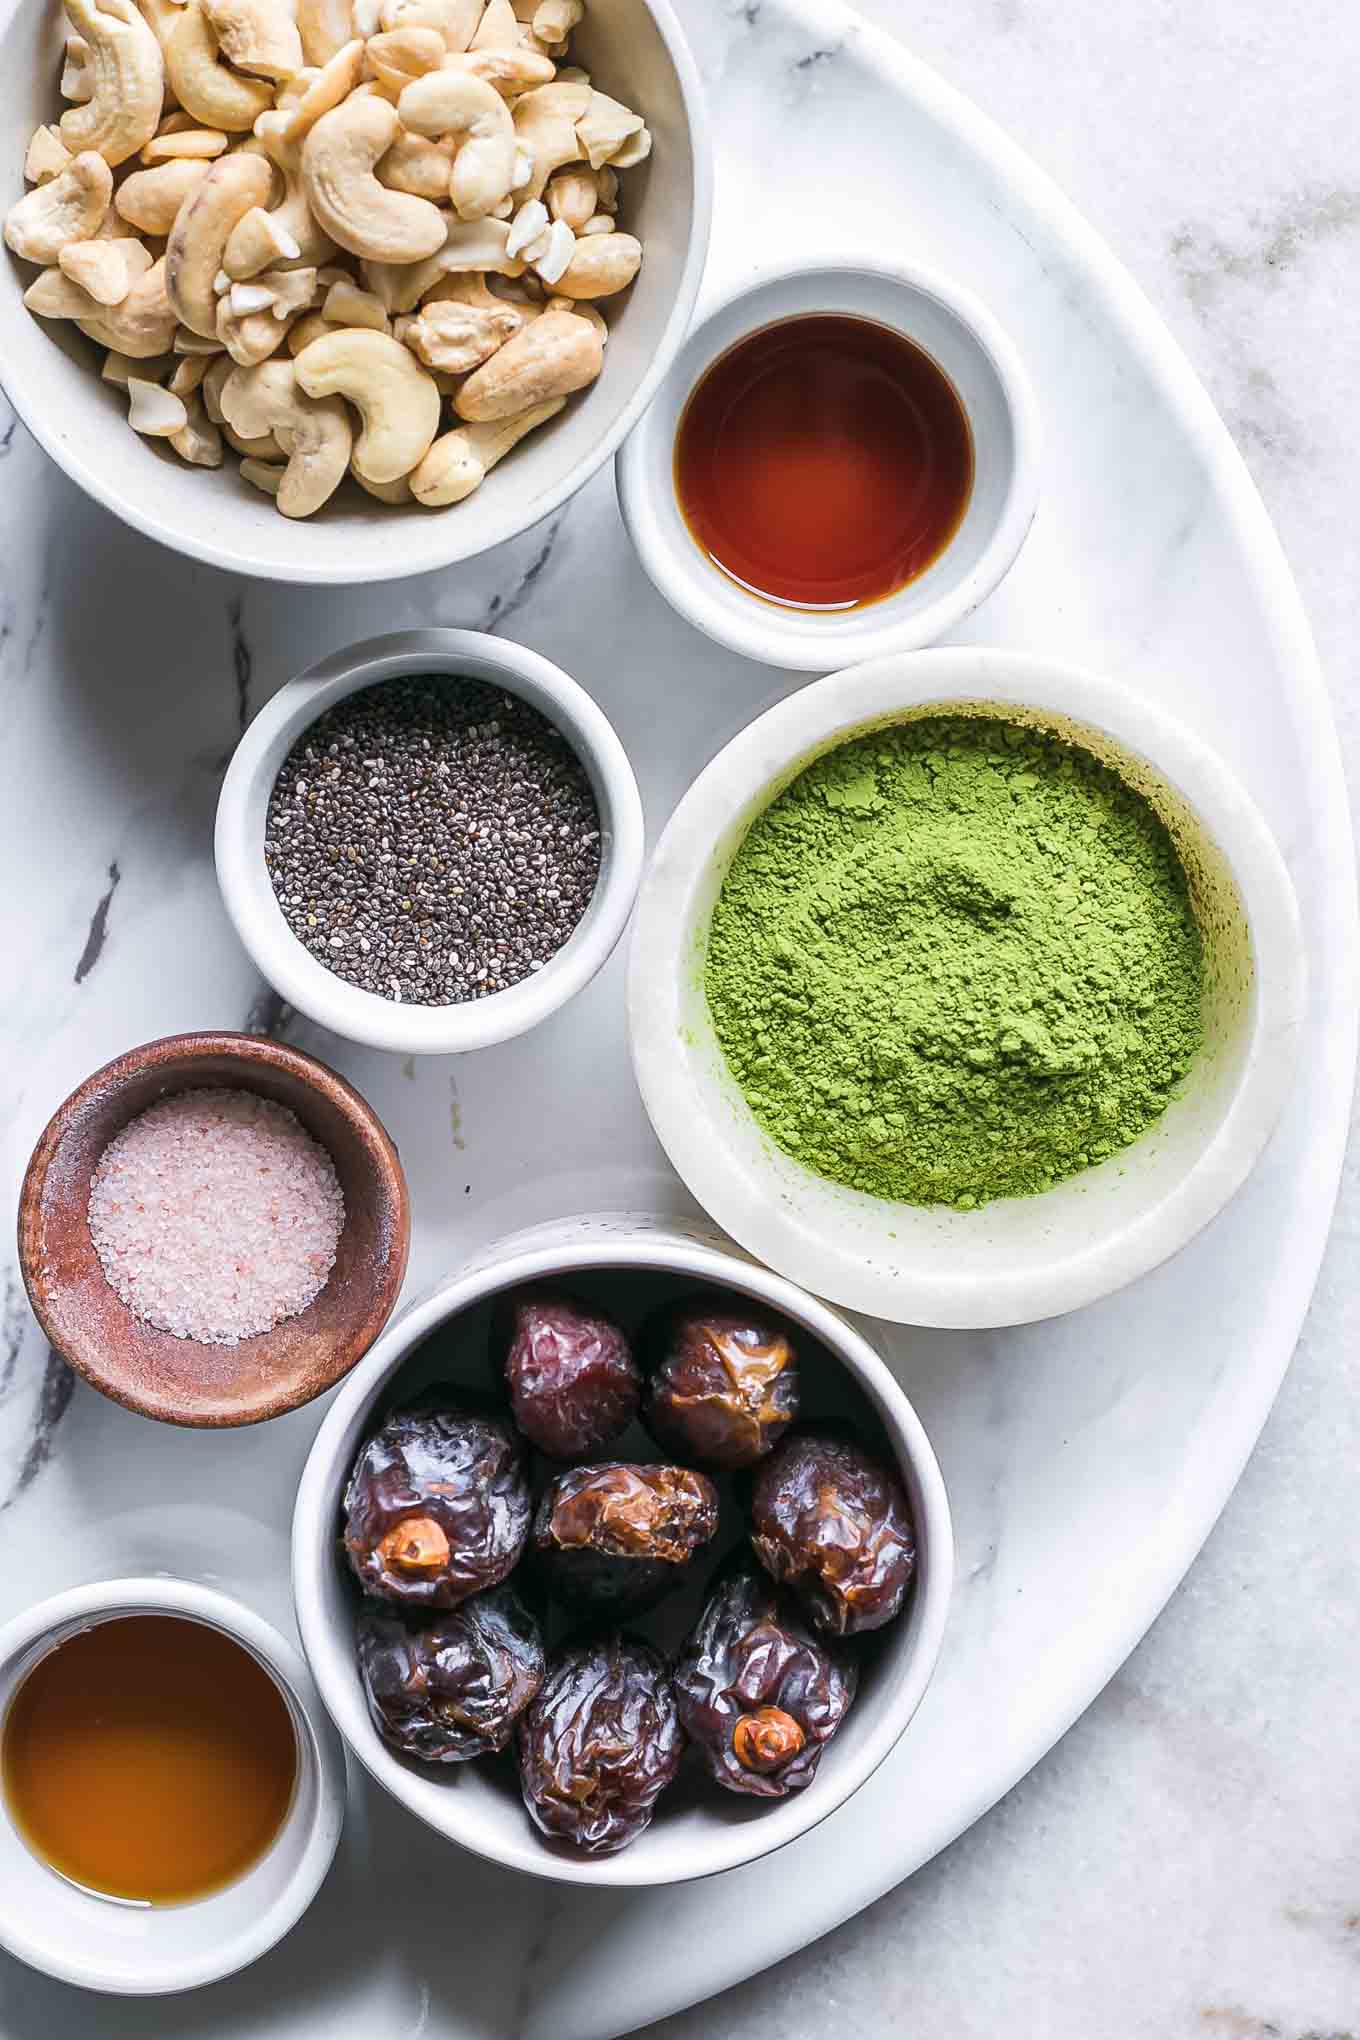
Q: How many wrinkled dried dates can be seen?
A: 8